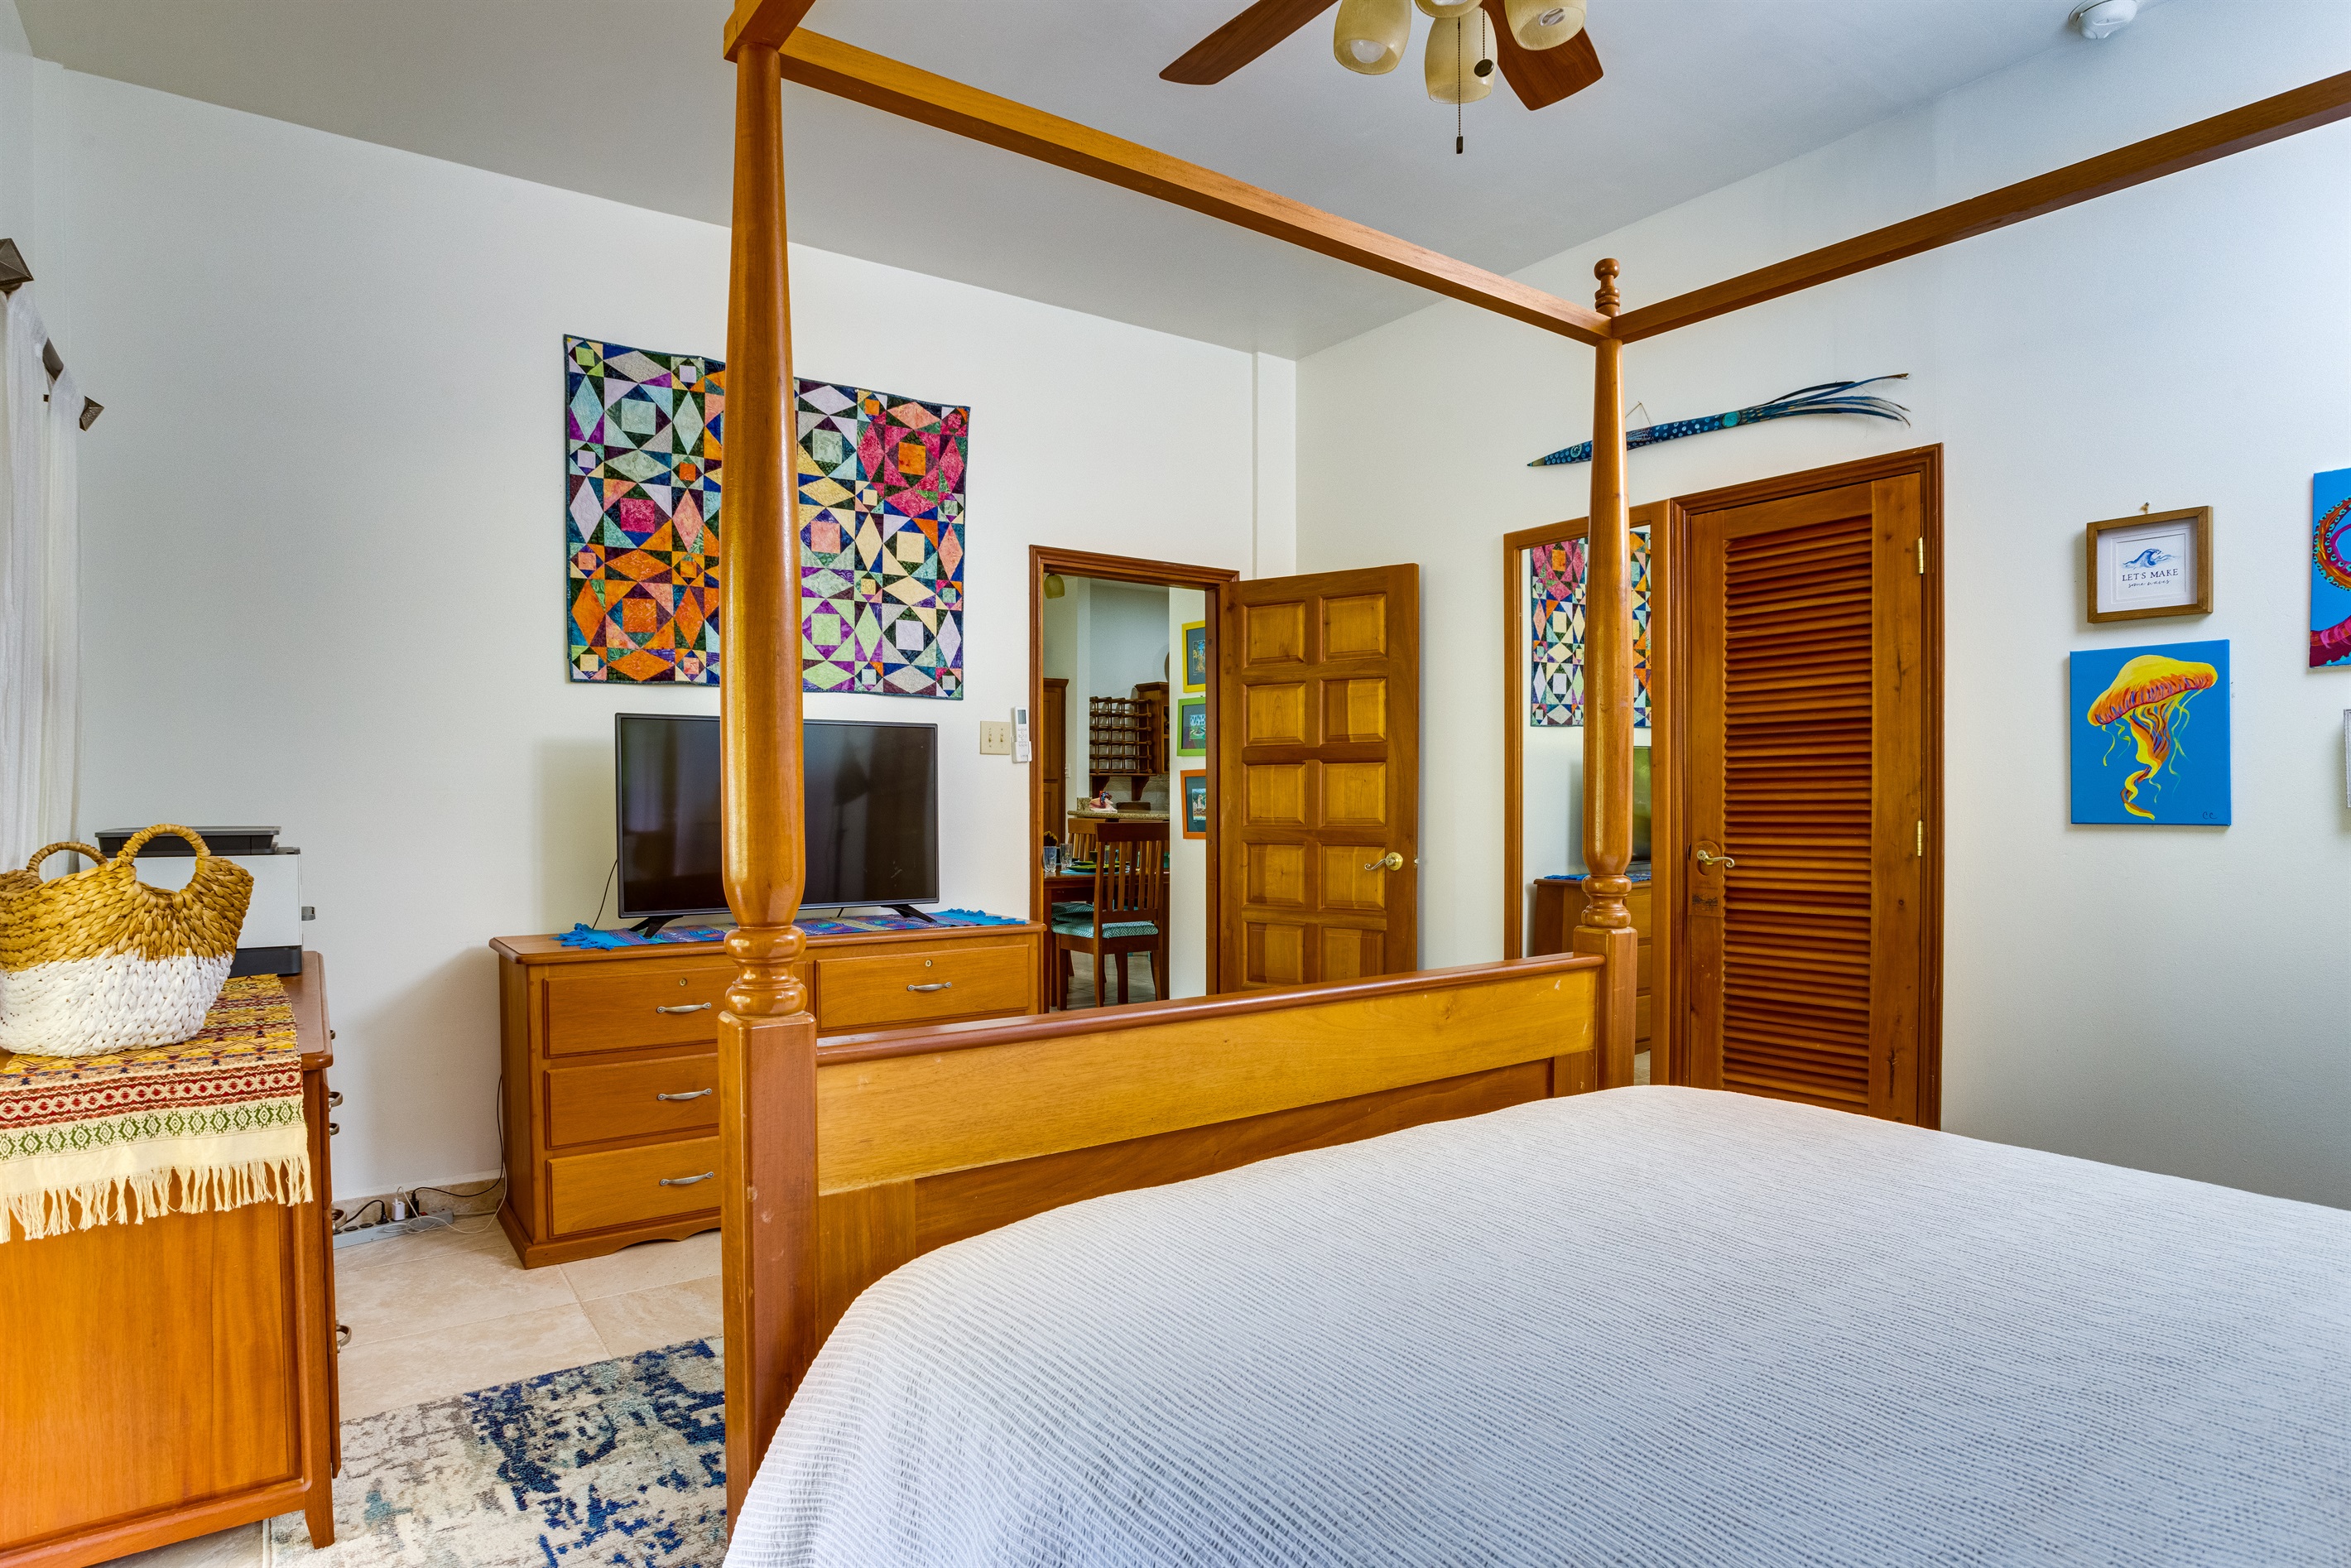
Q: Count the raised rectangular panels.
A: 10